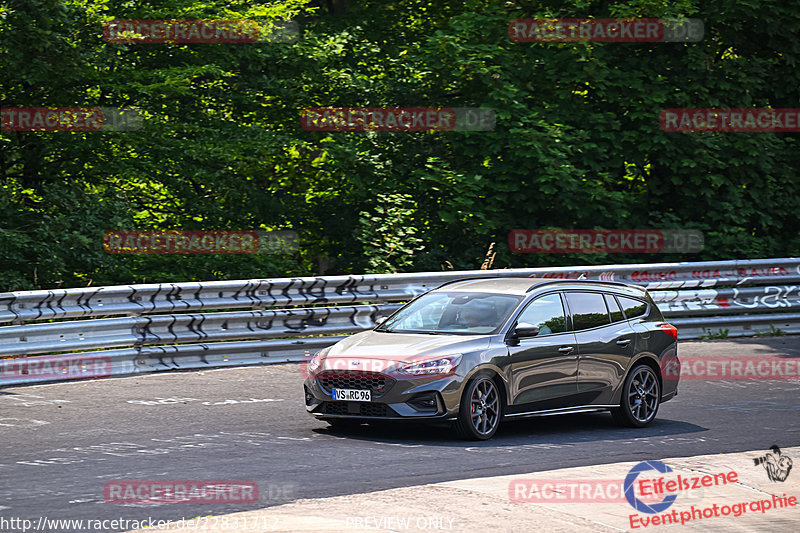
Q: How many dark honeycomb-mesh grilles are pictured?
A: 2